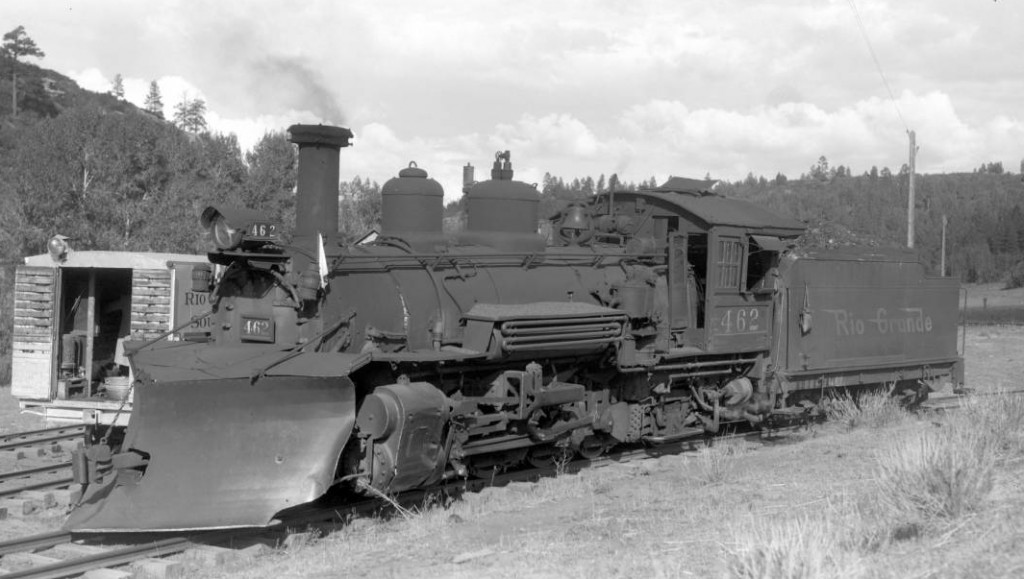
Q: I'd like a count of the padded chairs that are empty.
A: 0